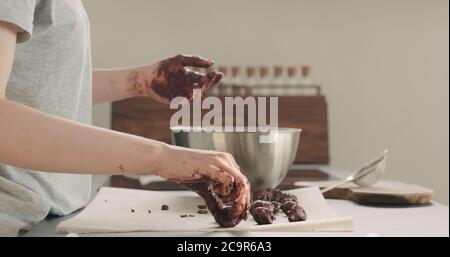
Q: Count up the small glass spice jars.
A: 7